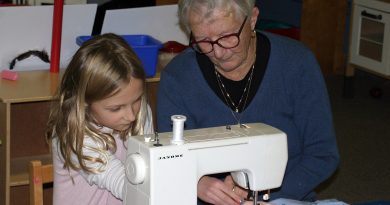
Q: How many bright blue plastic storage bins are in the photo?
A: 1